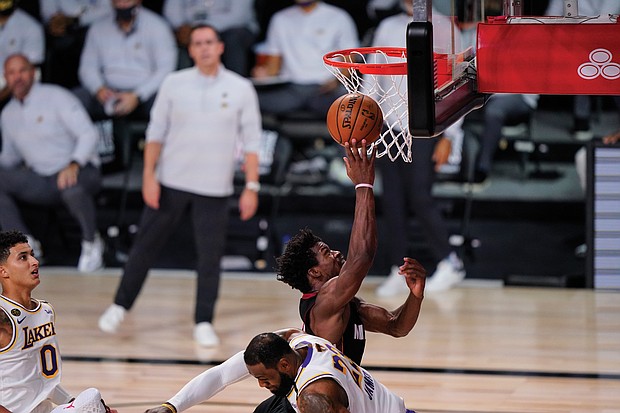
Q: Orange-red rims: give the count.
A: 1